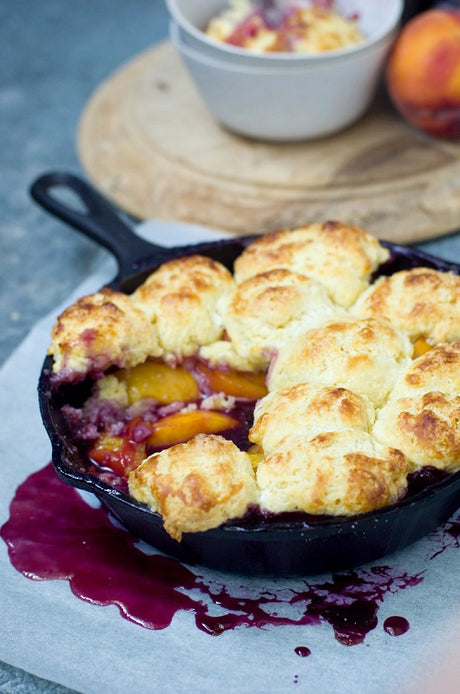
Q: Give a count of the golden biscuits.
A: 11